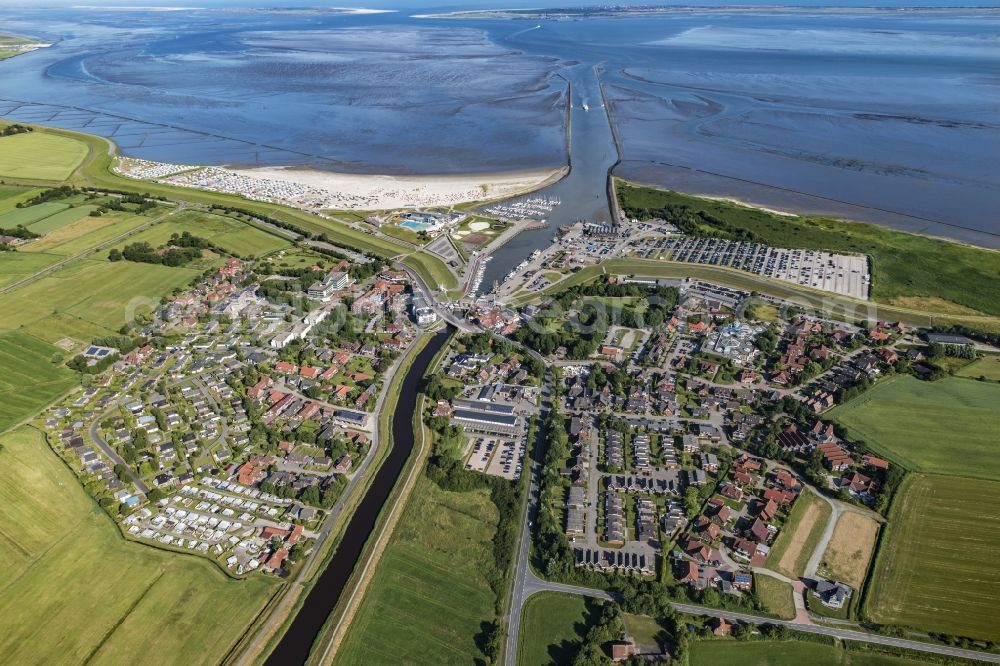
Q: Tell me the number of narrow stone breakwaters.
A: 2